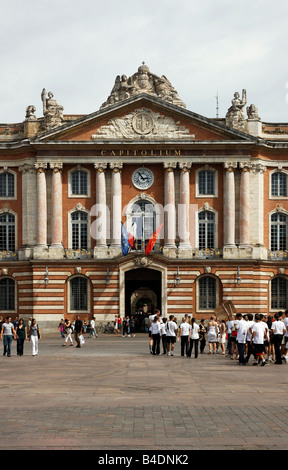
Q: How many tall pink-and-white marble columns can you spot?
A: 8